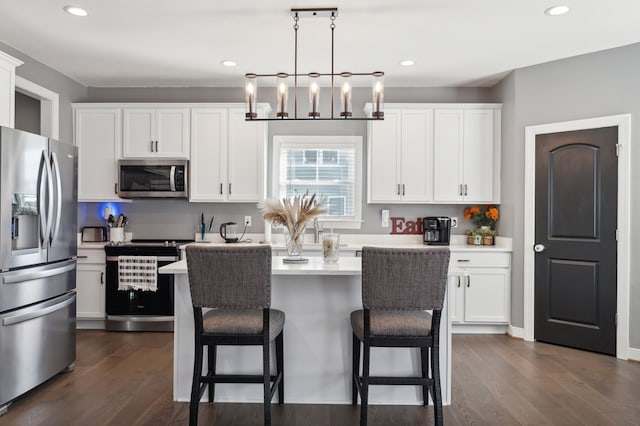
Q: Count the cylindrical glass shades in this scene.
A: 5